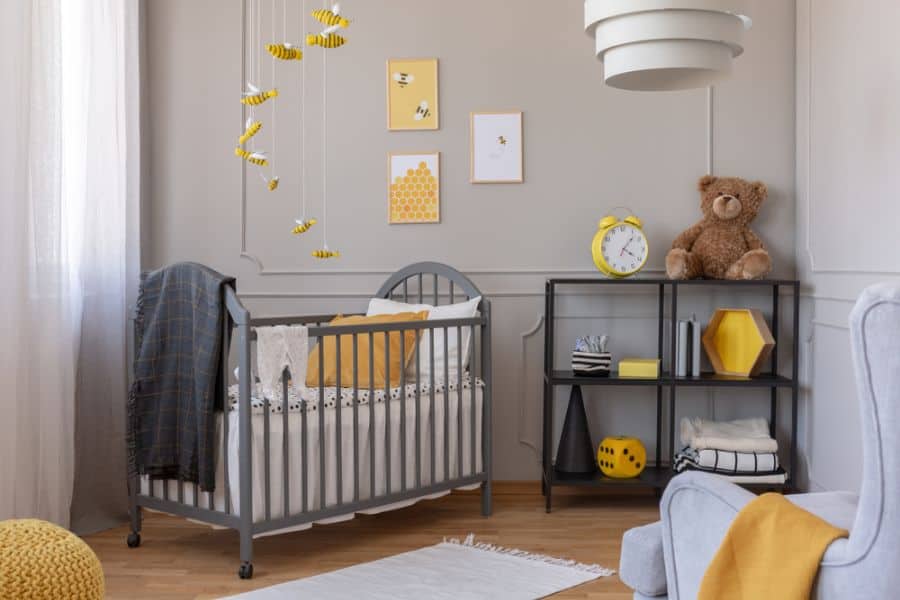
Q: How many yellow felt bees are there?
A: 9